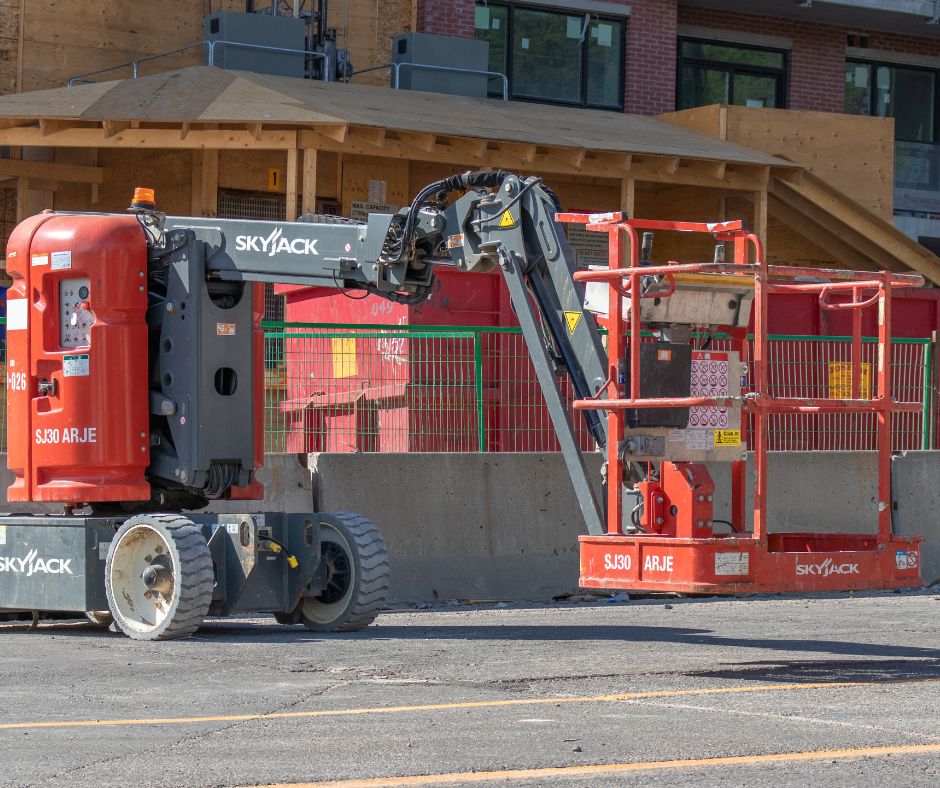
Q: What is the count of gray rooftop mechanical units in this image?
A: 2